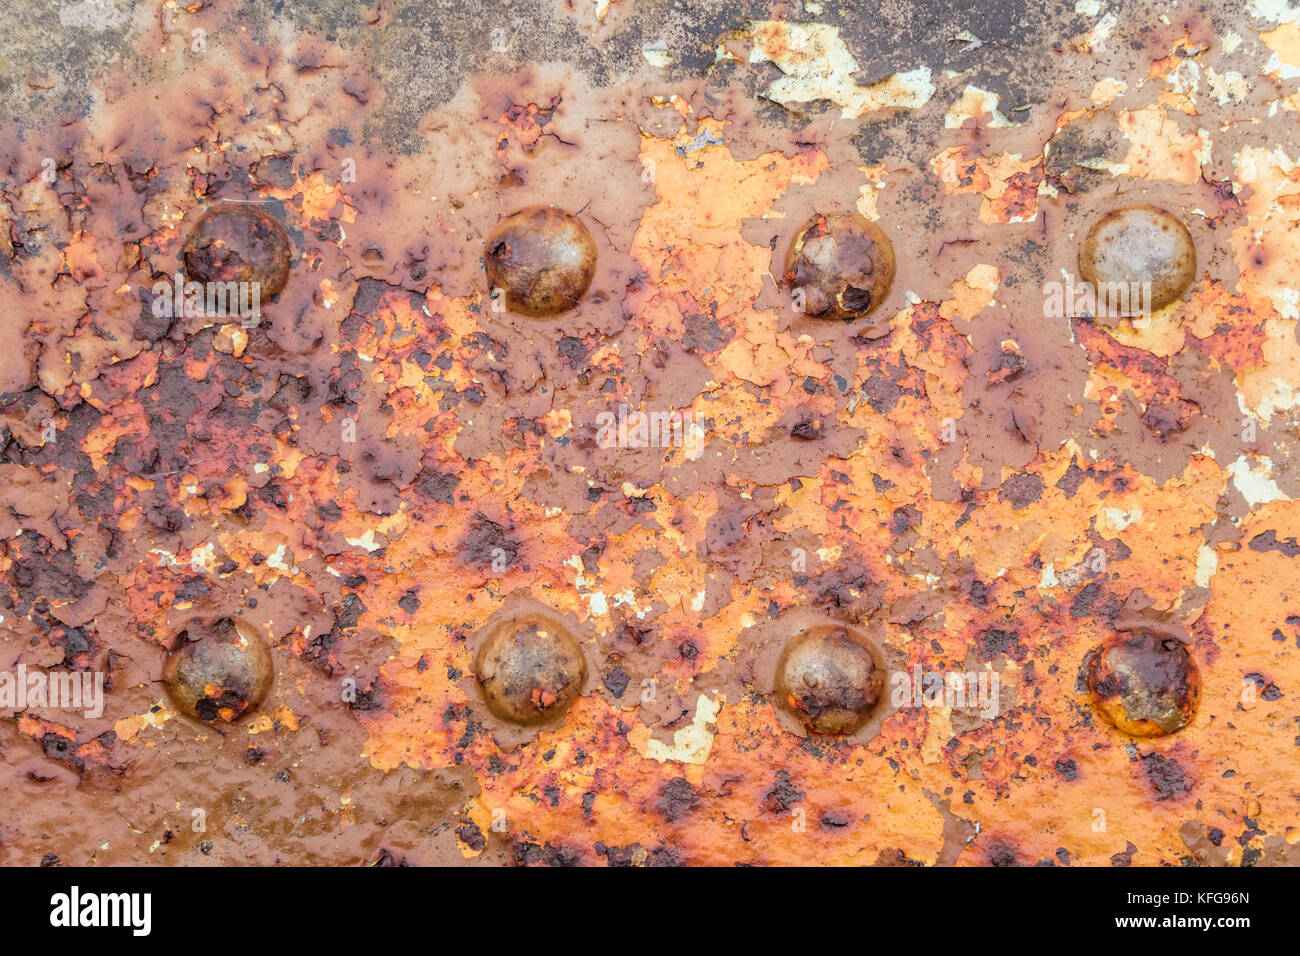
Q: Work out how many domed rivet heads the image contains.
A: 8